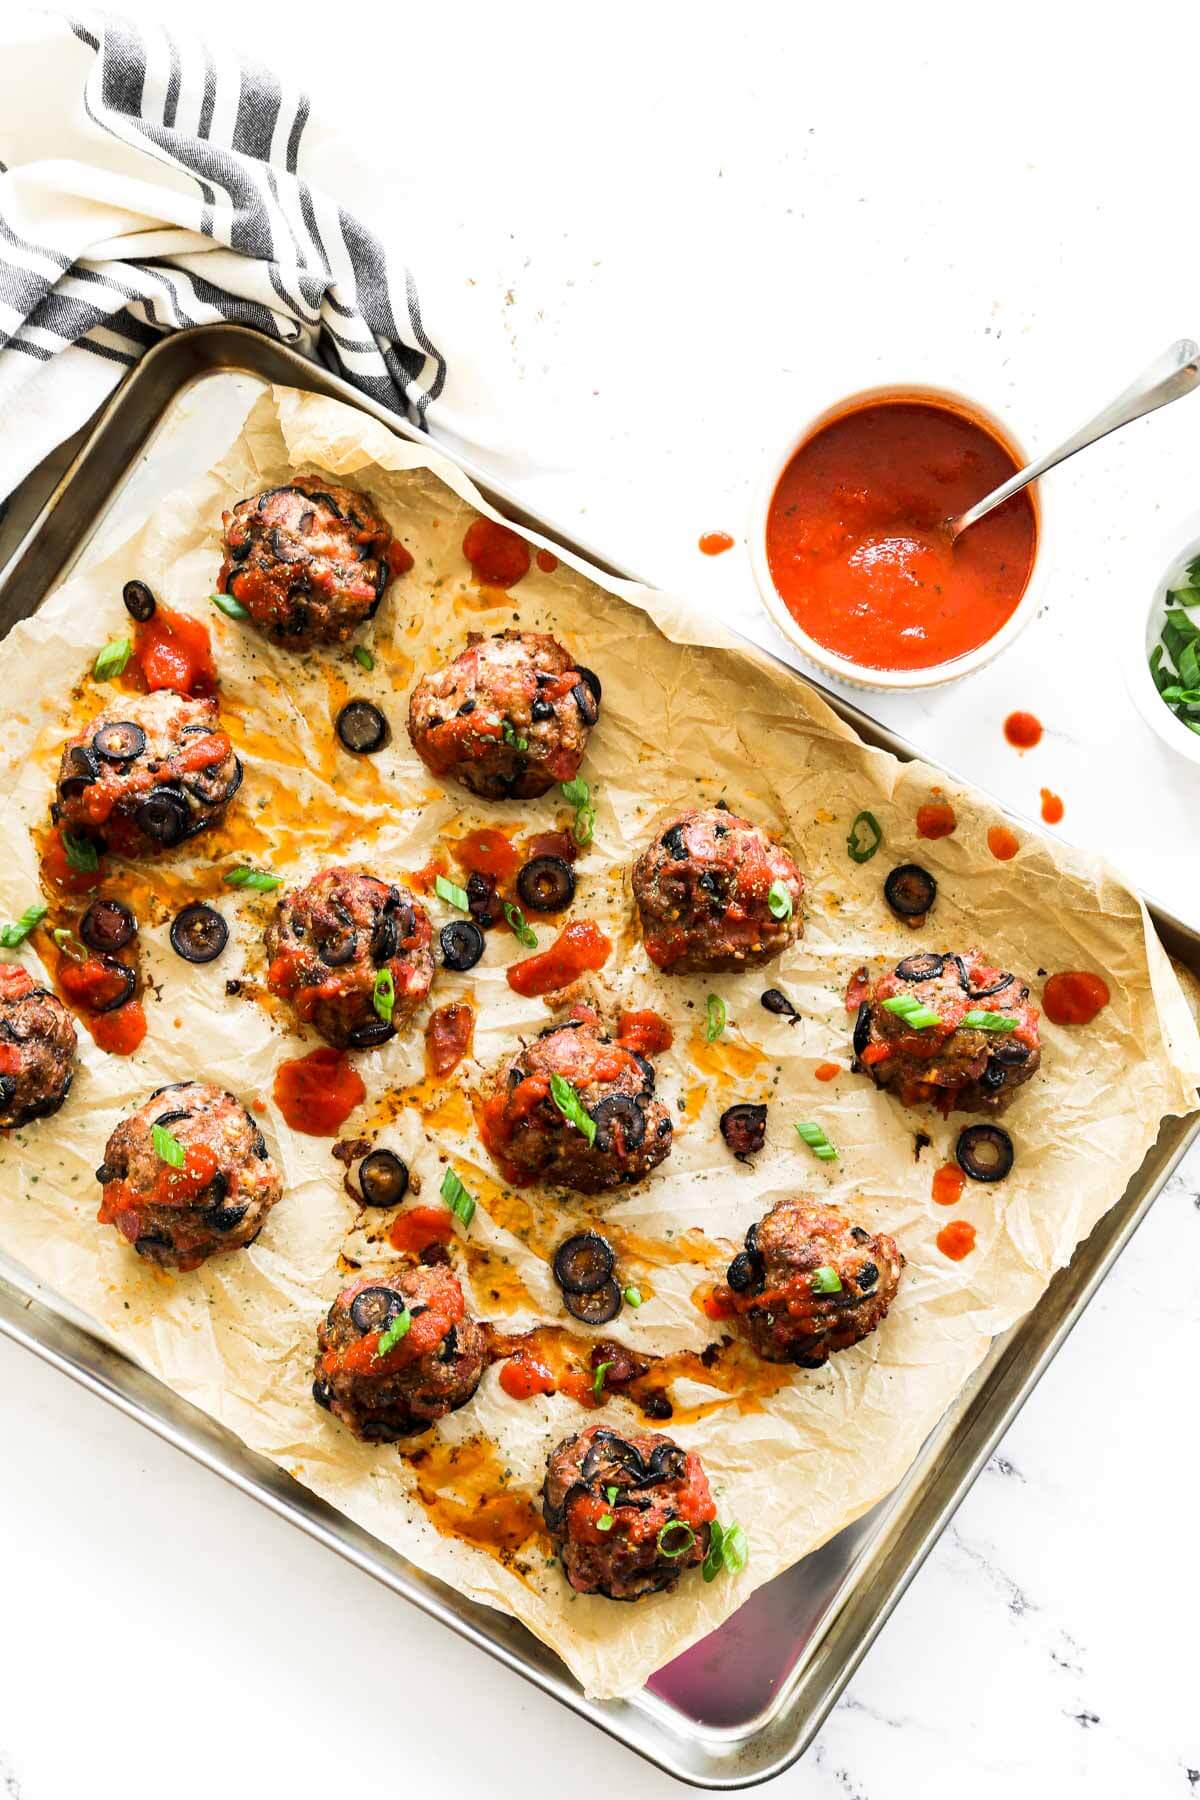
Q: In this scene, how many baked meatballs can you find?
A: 12